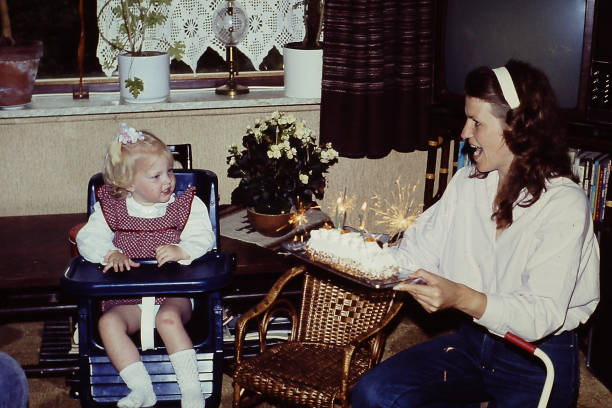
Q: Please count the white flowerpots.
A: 2